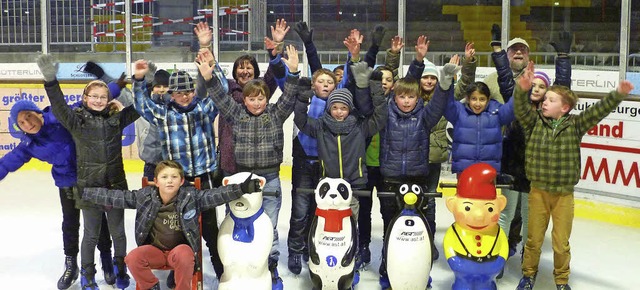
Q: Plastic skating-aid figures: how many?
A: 4